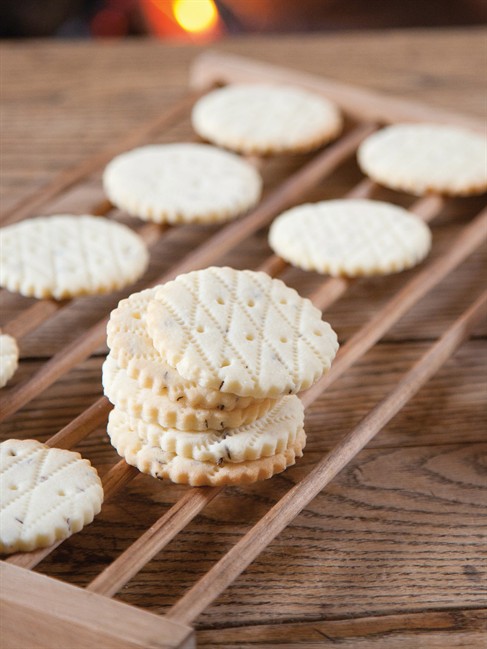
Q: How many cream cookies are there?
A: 12